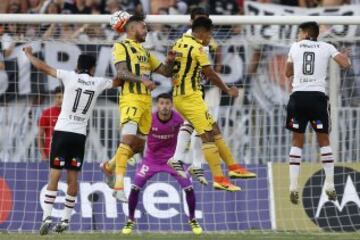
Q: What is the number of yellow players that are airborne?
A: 2